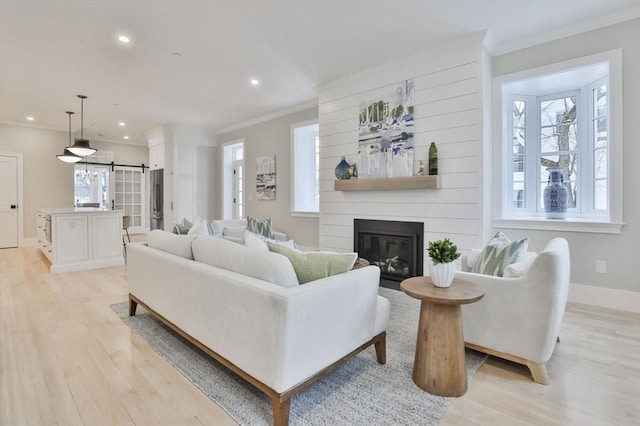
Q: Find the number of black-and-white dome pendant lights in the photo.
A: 2